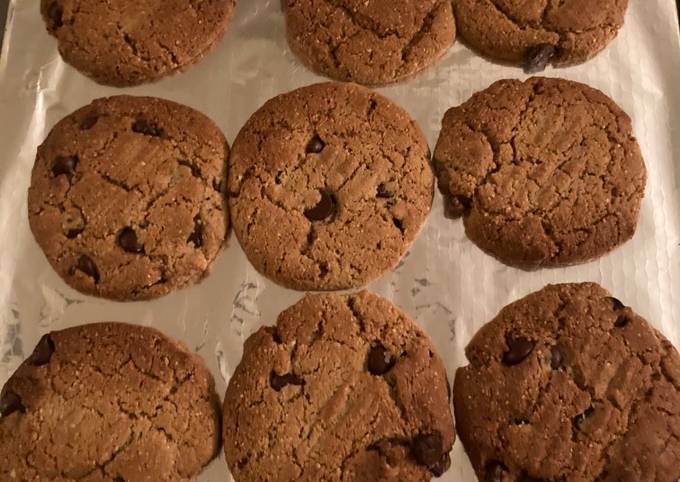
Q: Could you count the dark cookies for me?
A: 9